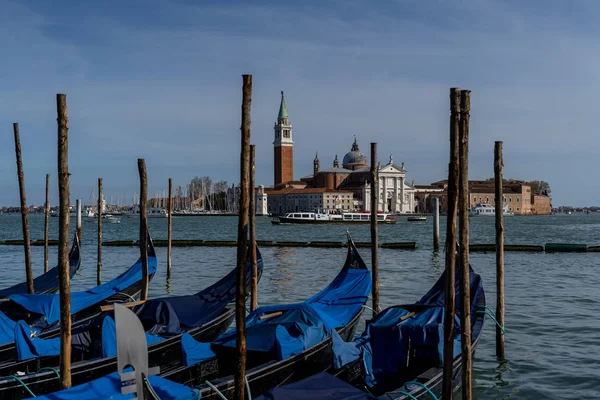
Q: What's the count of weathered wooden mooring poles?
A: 12